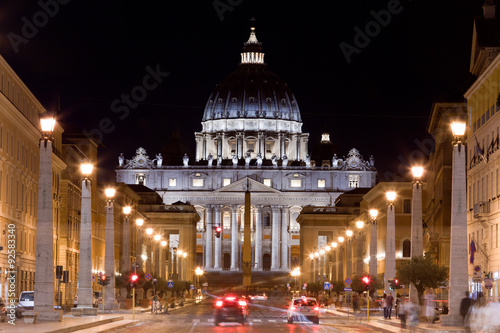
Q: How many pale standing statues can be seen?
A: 13